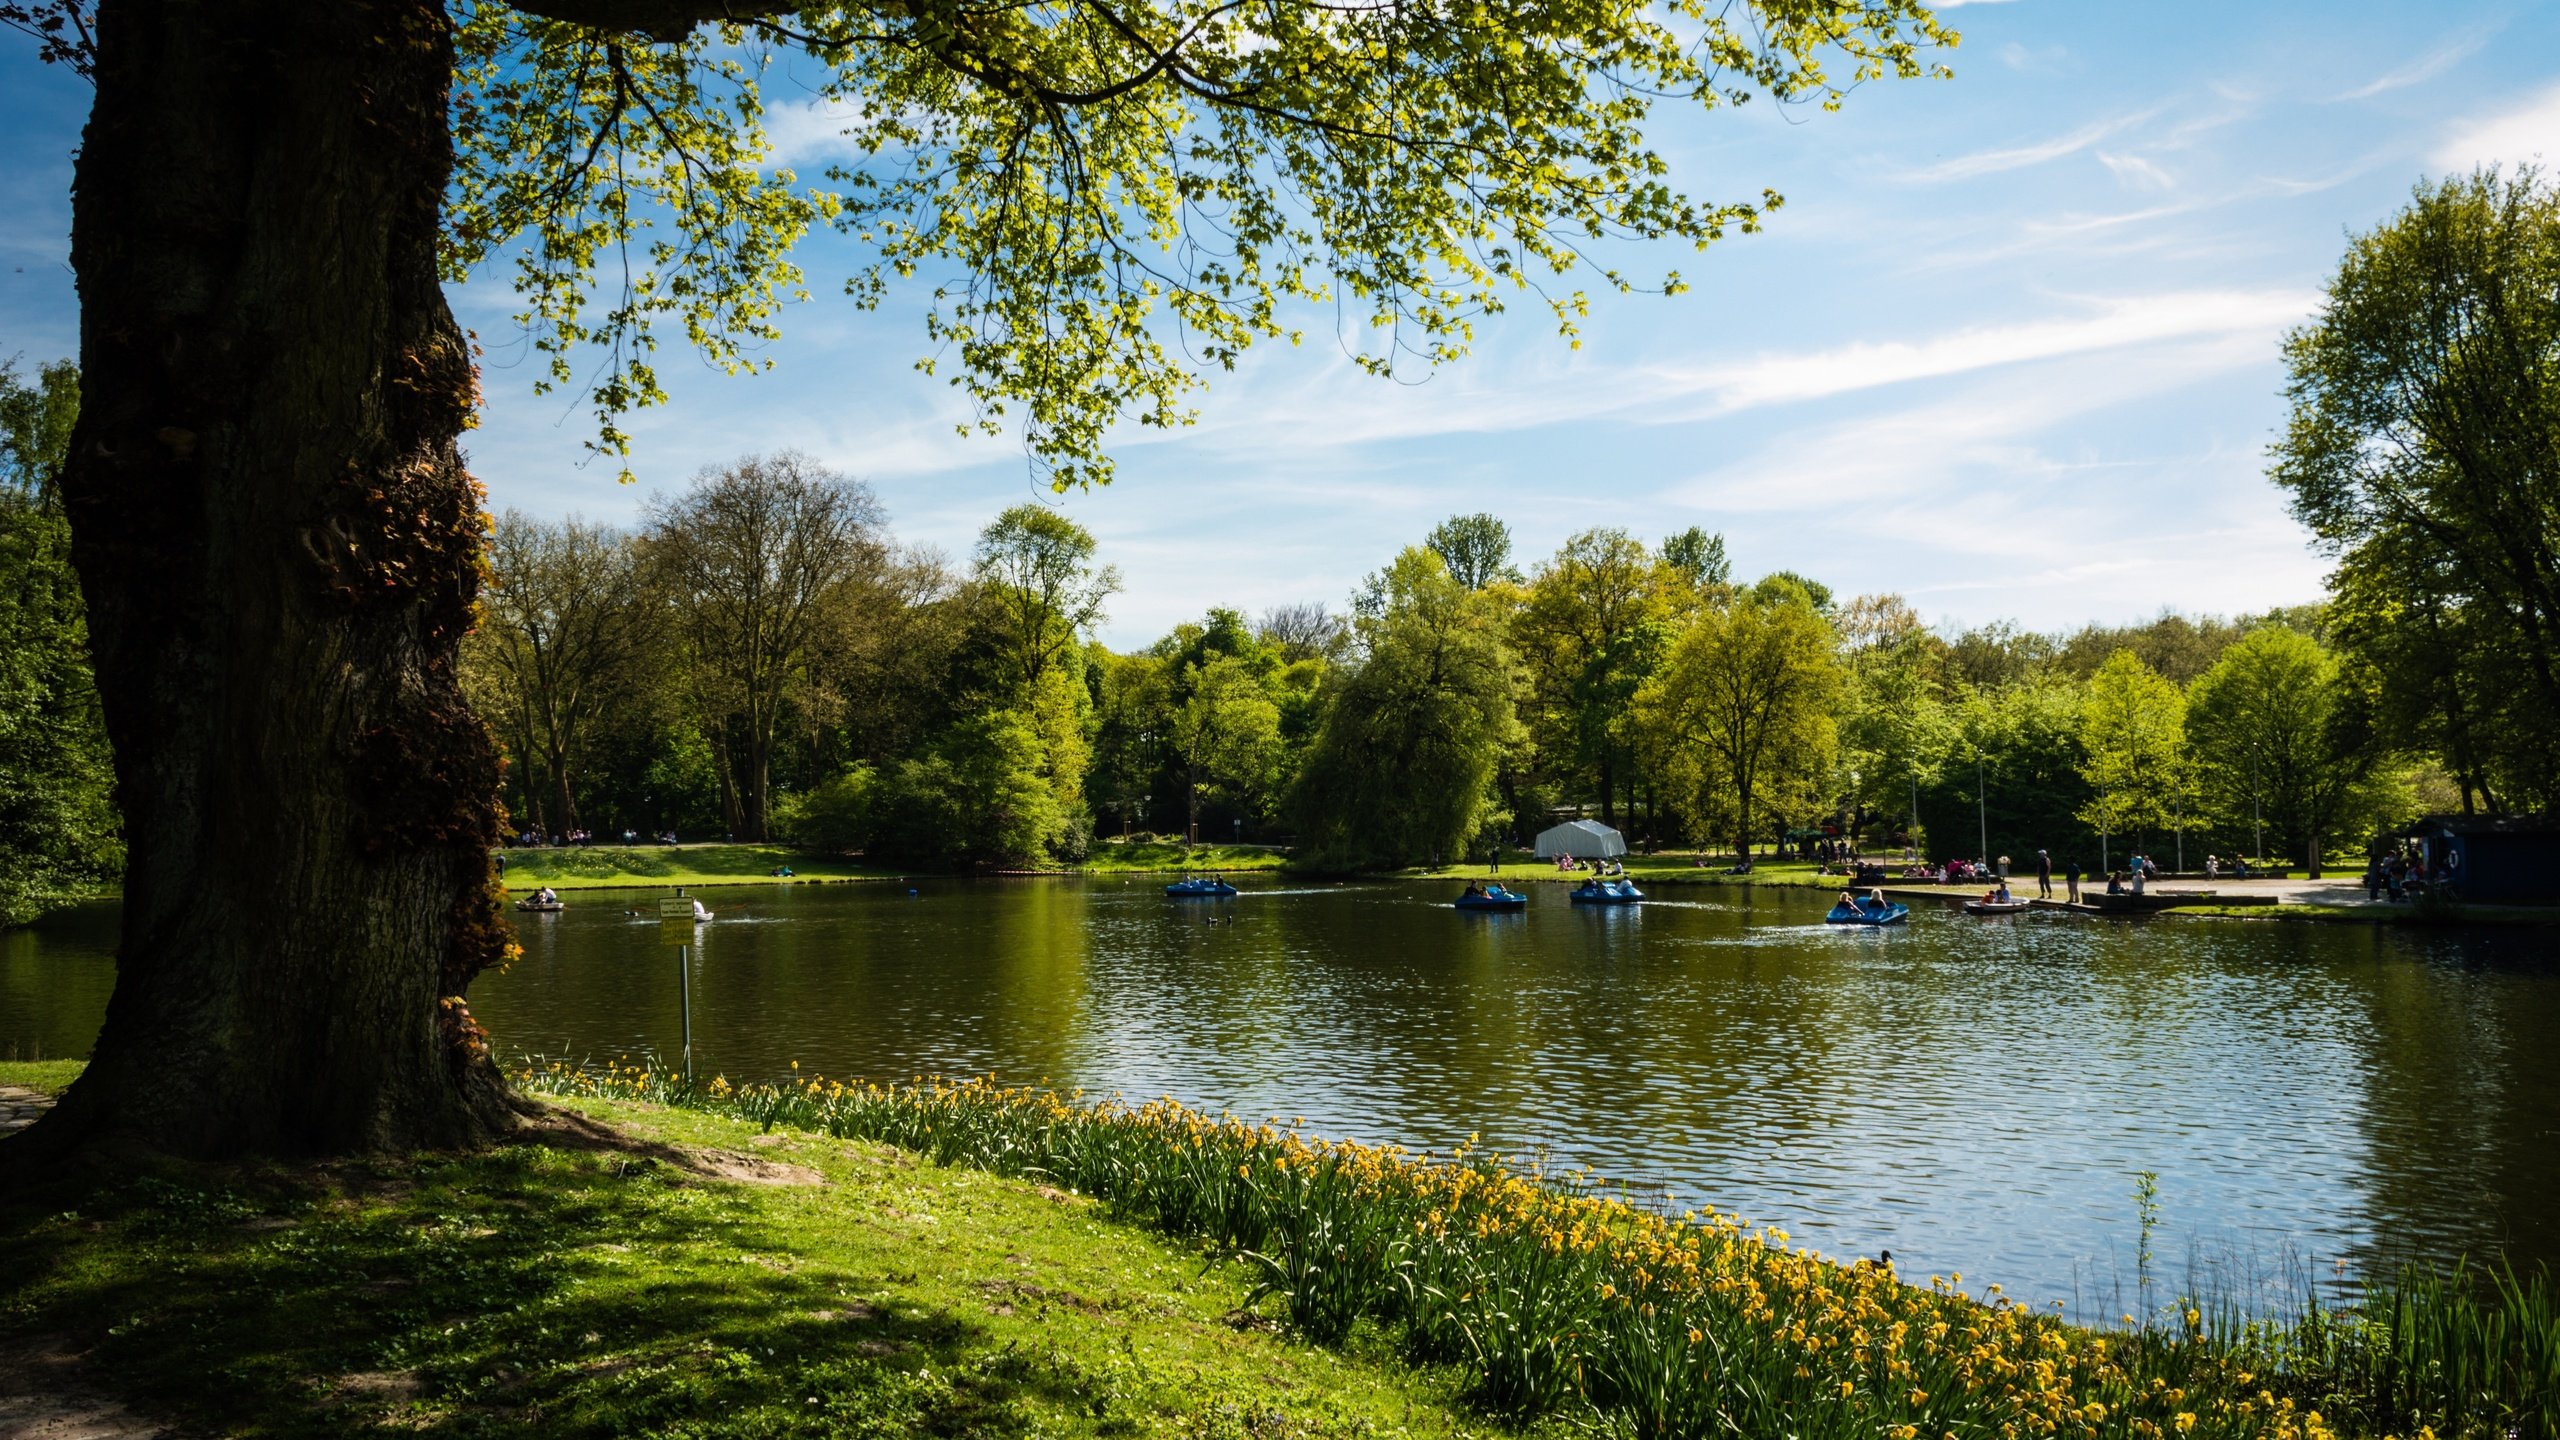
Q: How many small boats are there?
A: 7